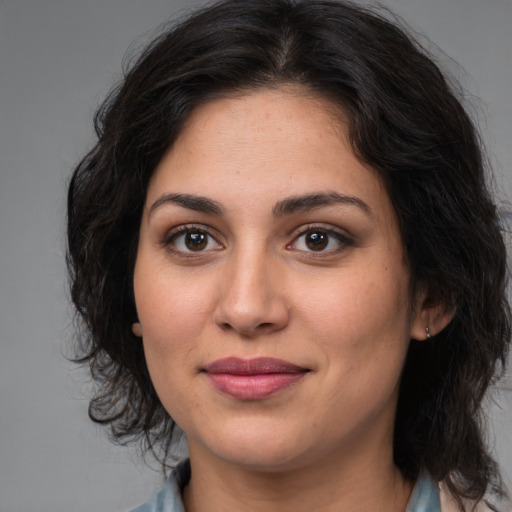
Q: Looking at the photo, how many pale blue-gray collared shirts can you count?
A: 1